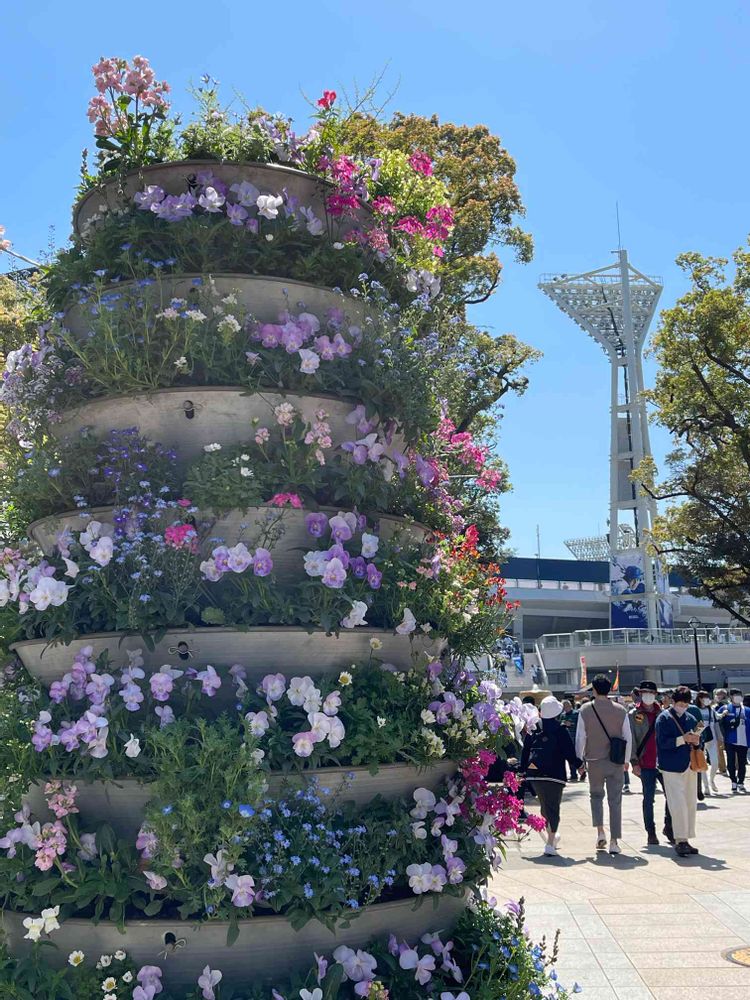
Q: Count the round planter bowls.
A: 7